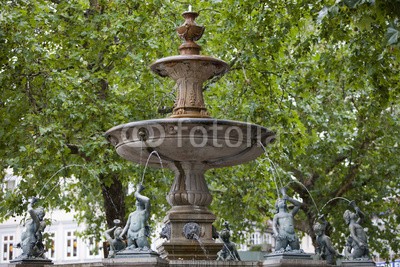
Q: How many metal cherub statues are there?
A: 7